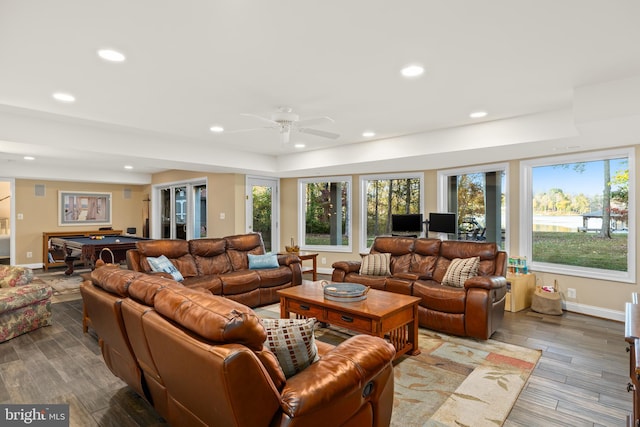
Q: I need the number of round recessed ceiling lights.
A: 9